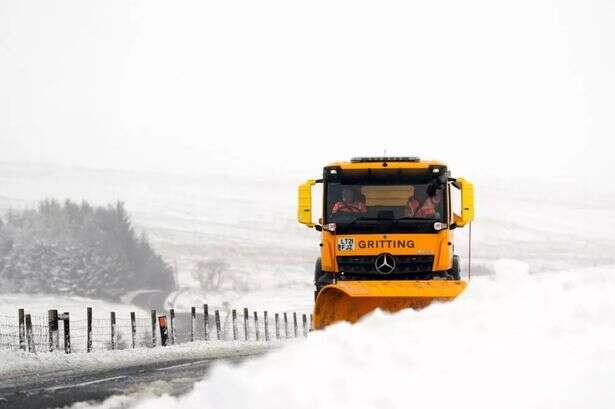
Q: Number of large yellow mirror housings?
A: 2